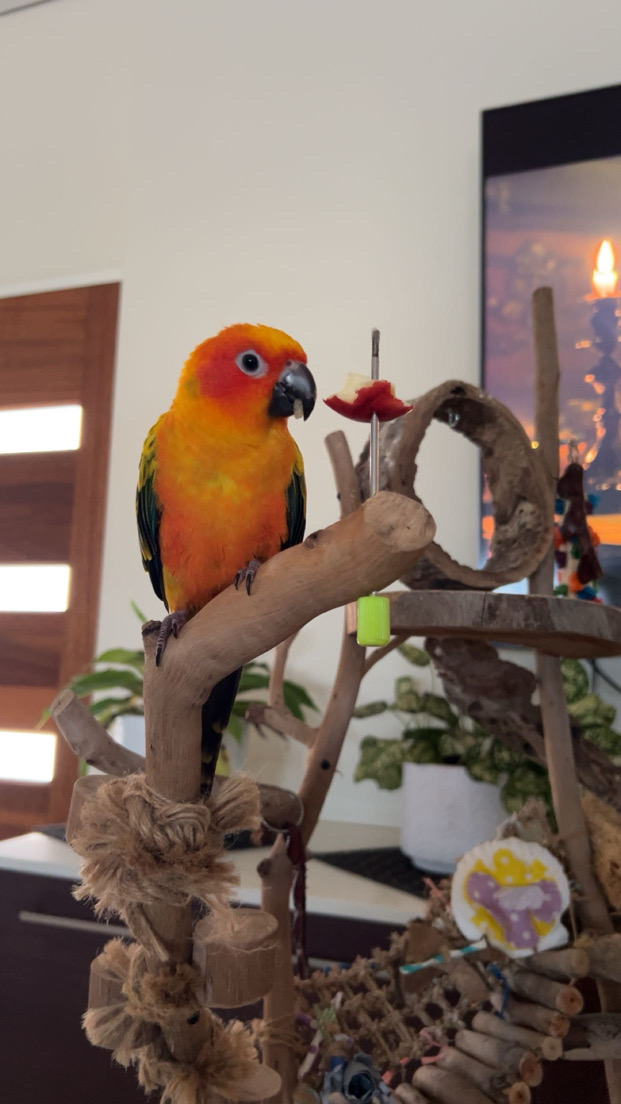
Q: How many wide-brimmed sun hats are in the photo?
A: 0